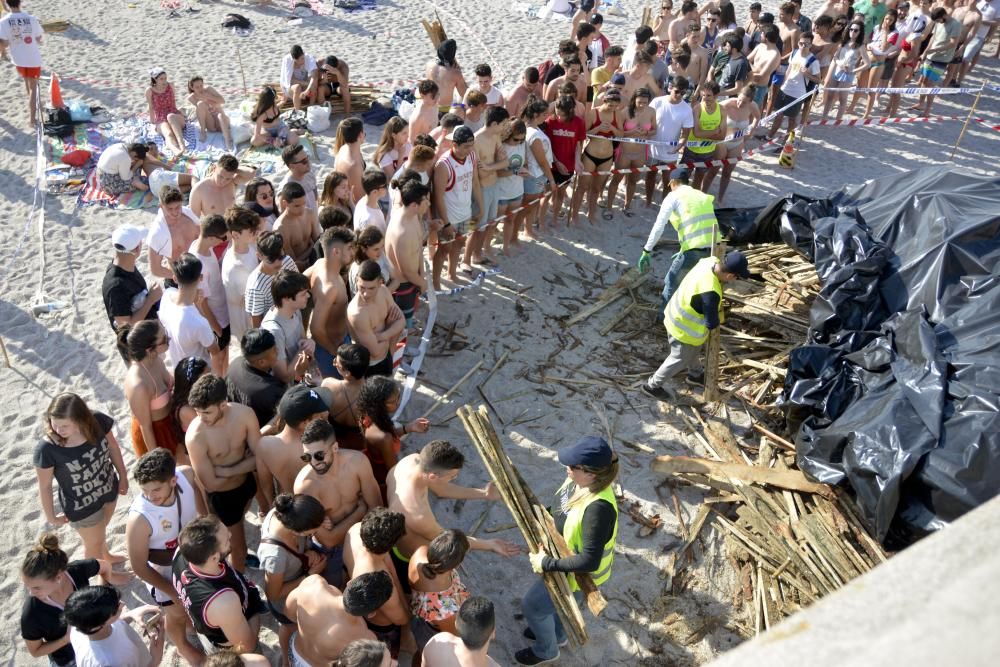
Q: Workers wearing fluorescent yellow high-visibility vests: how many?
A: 3